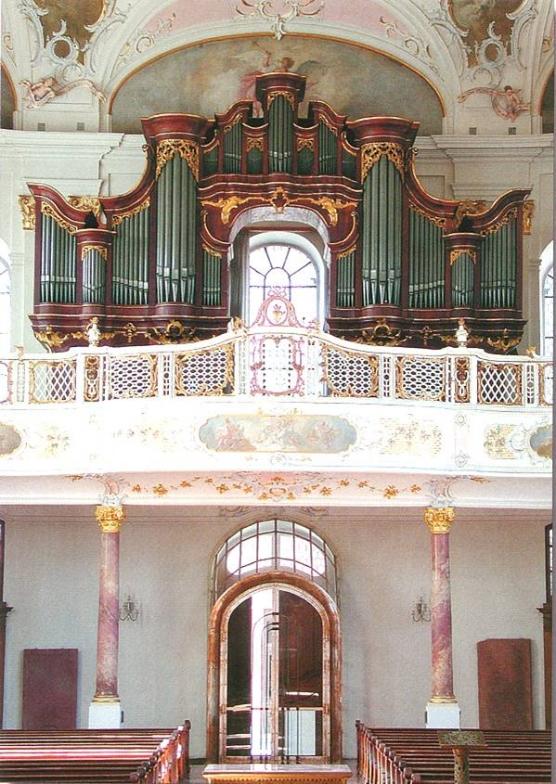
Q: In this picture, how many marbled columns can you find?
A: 2